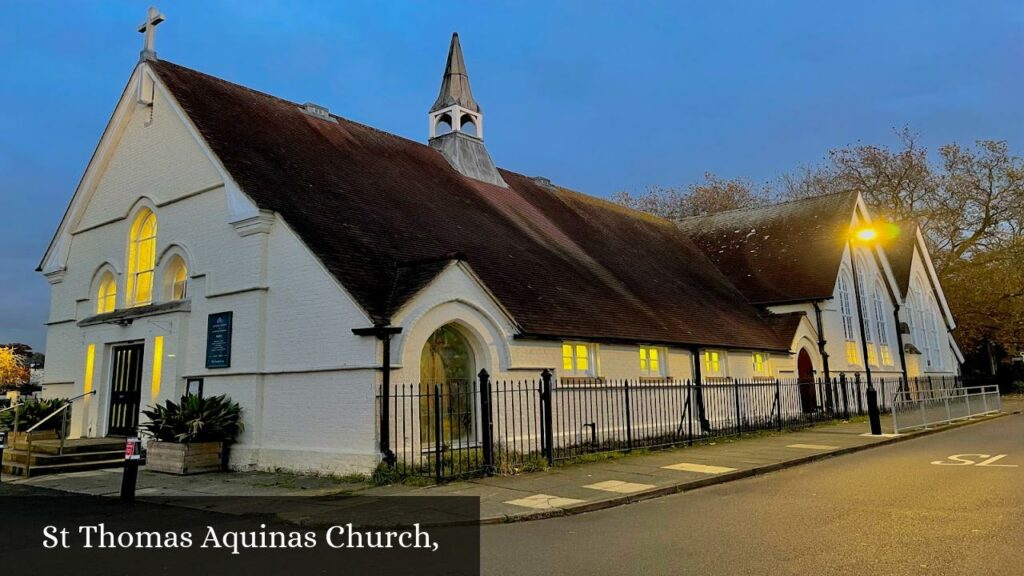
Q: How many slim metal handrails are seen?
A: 2